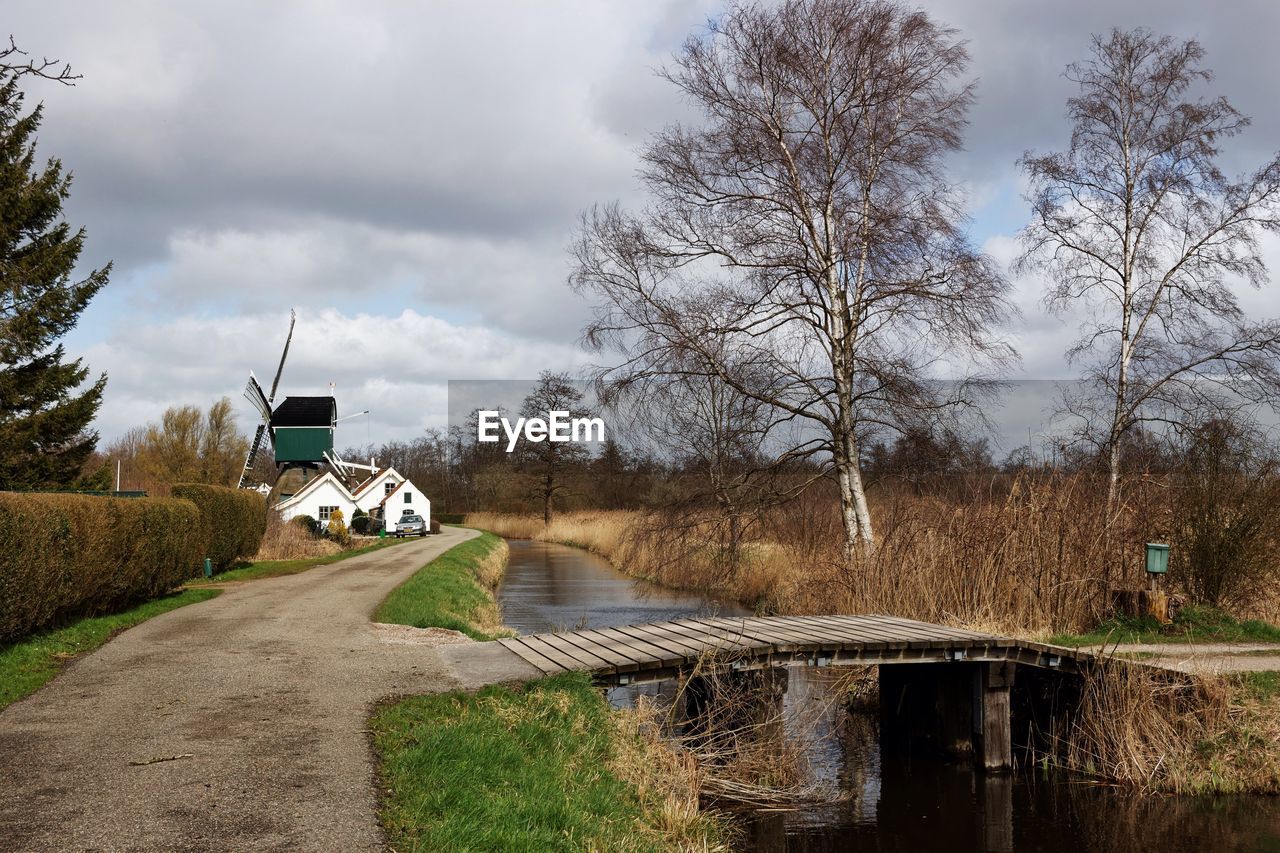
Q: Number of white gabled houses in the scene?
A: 3